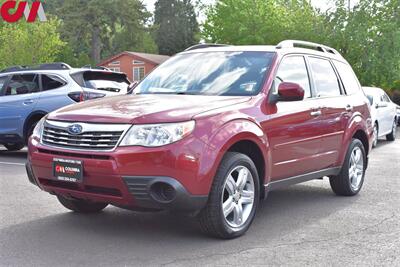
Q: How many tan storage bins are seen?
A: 0